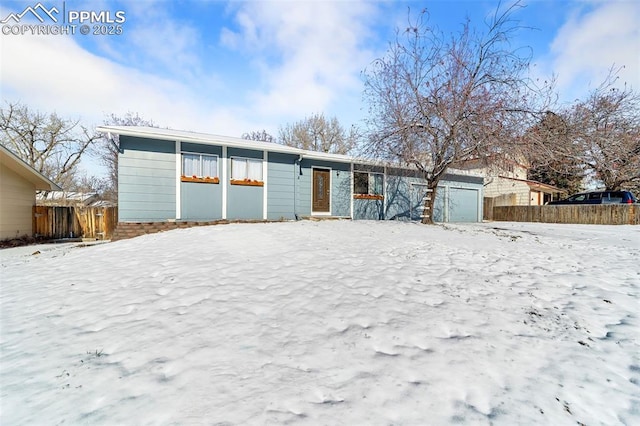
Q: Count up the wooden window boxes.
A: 3